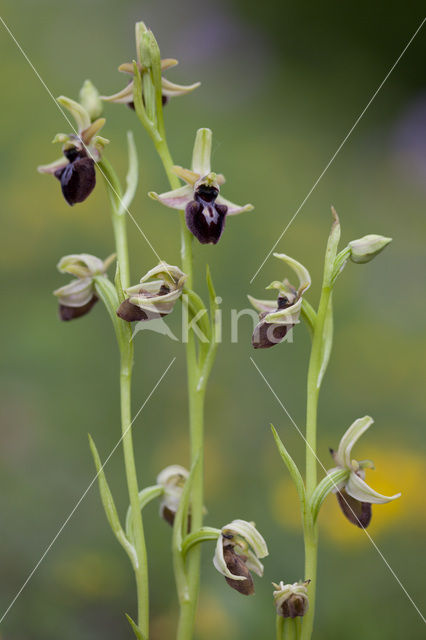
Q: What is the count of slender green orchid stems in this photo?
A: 3